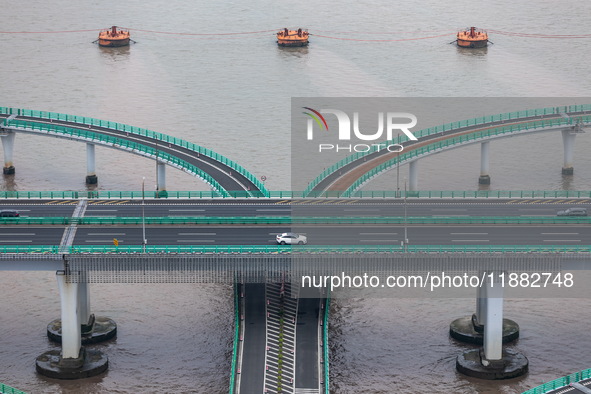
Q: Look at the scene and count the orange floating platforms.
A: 3